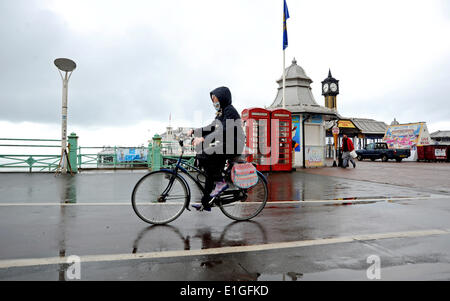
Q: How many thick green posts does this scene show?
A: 2